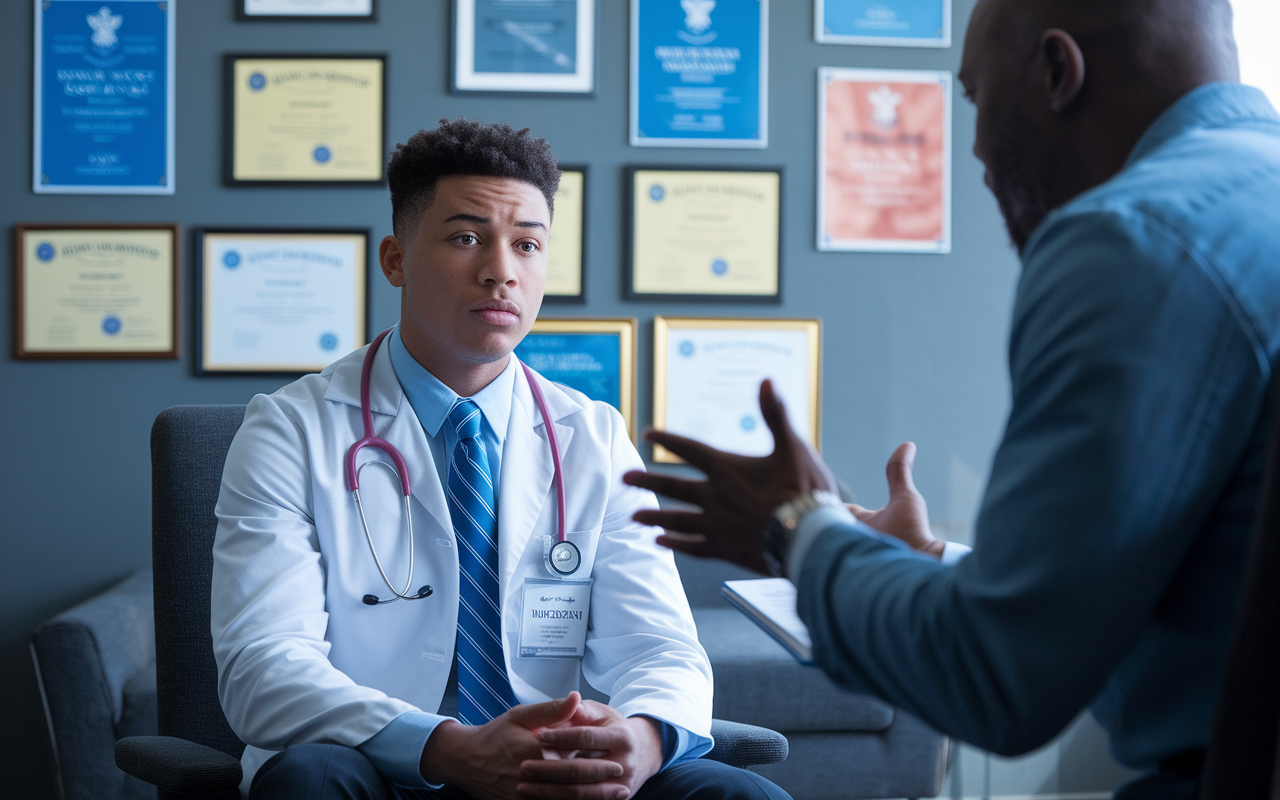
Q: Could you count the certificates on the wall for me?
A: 13